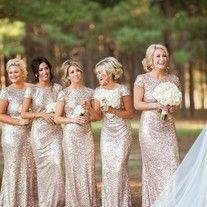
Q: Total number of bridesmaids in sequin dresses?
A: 5